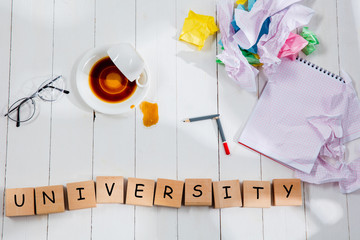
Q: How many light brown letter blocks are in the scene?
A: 10